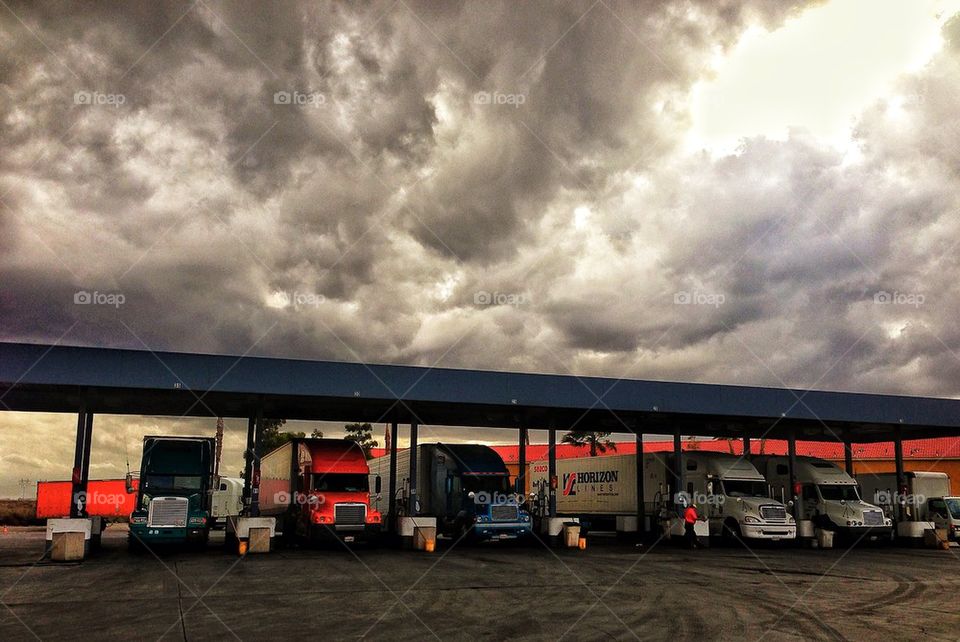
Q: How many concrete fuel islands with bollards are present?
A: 7